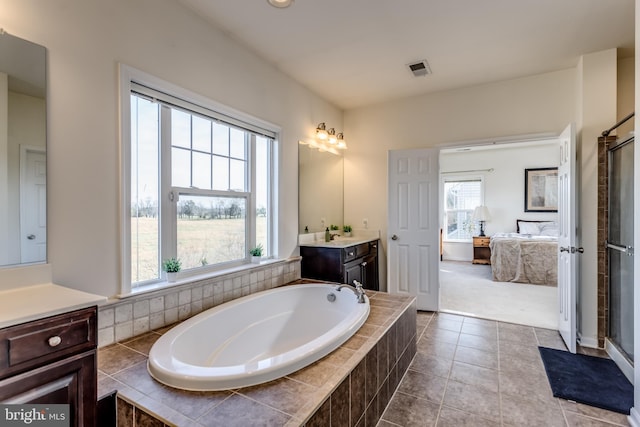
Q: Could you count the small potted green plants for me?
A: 3